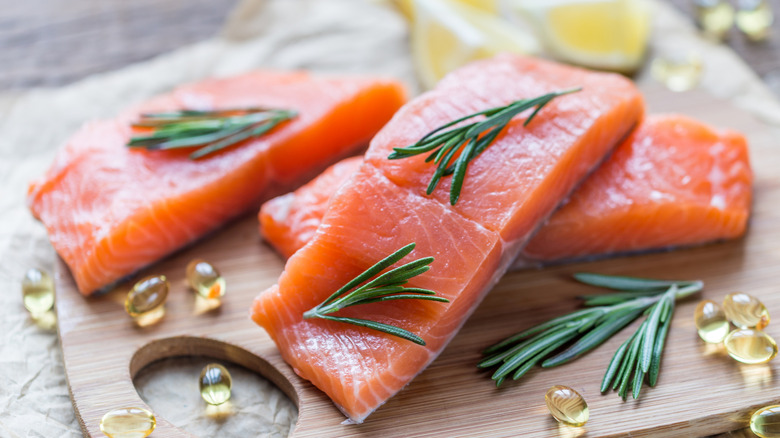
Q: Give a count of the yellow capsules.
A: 13